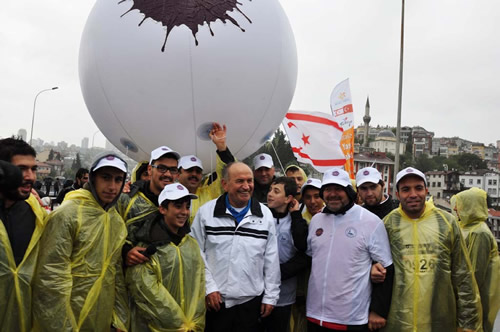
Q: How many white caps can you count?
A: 9